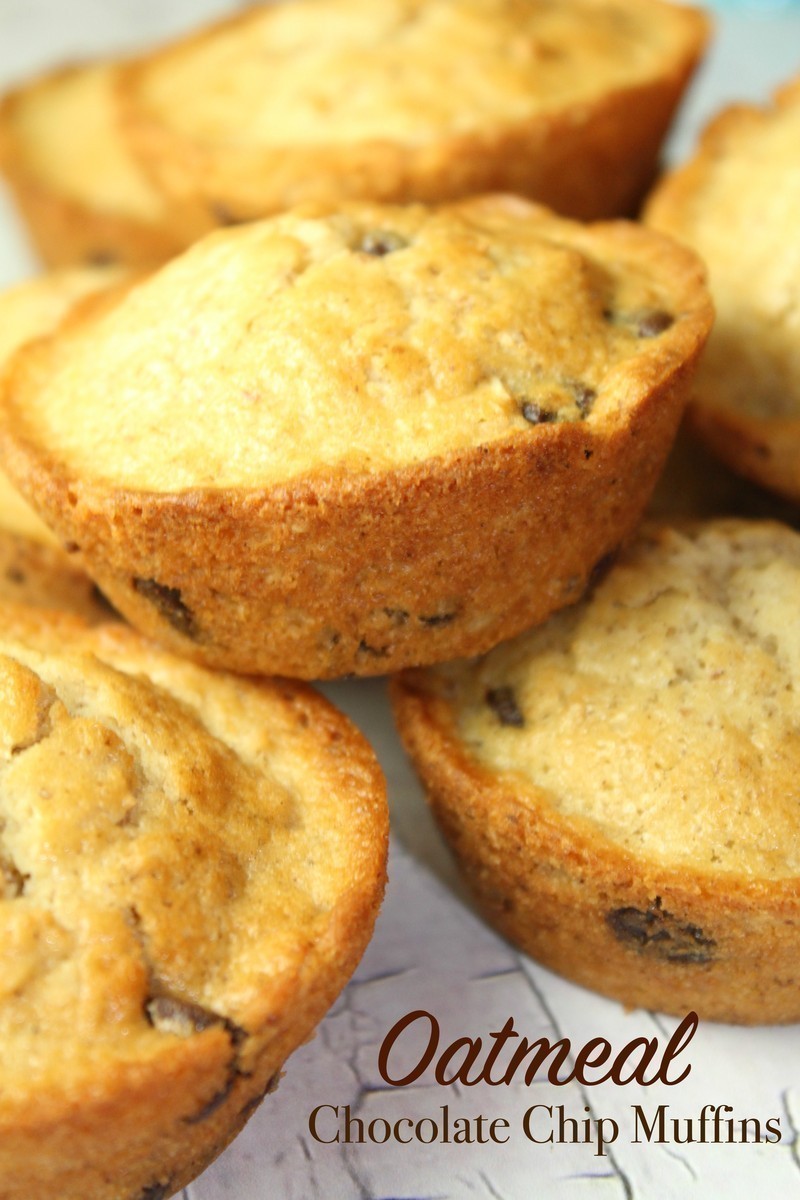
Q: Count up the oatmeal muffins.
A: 7